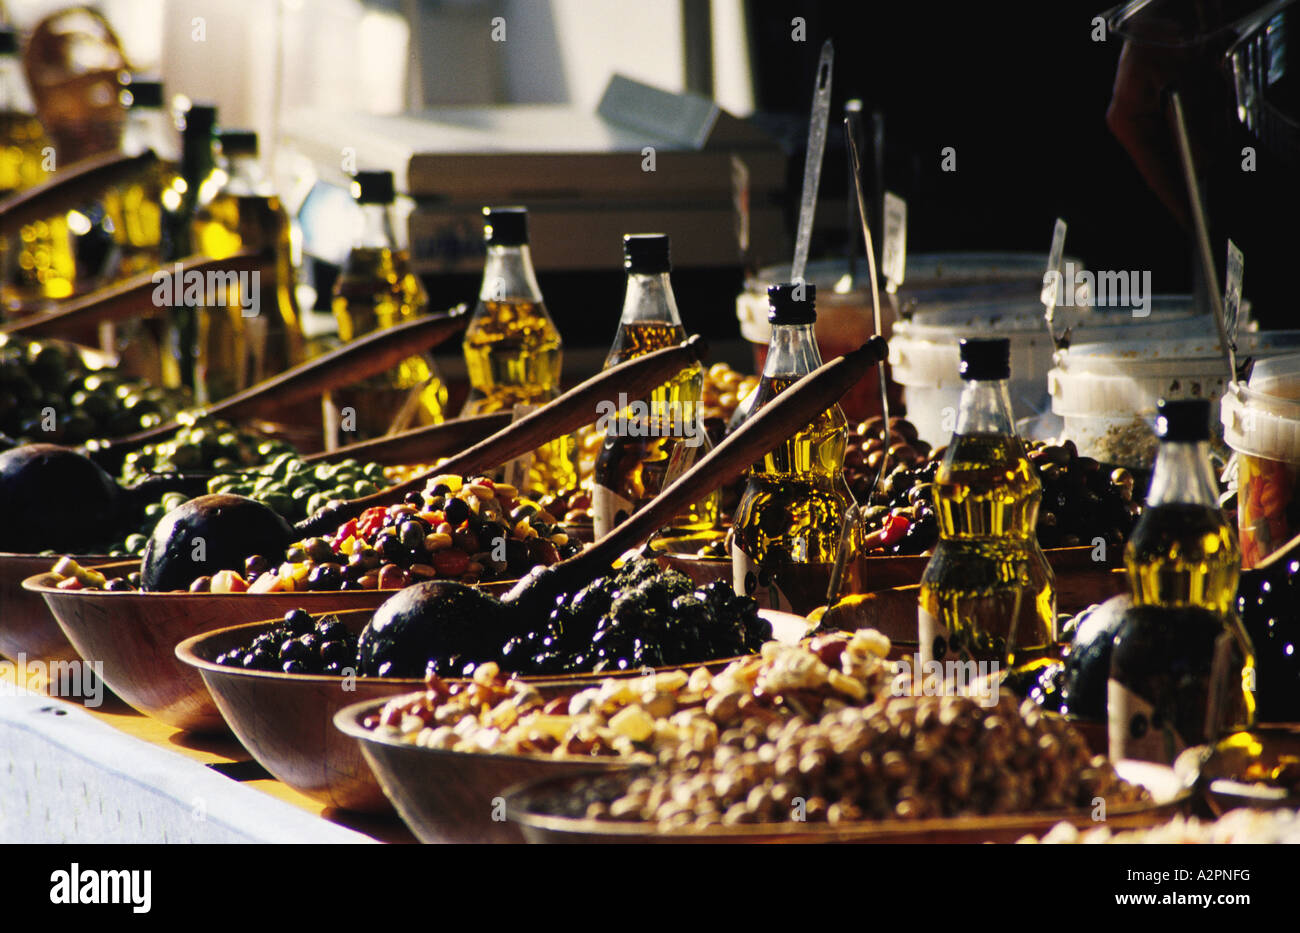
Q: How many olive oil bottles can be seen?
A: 10